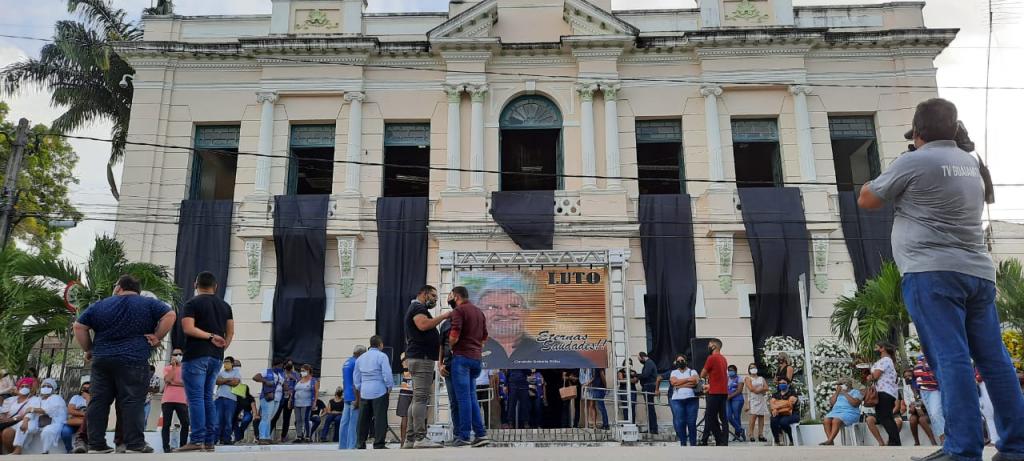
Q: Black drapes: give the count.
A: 7